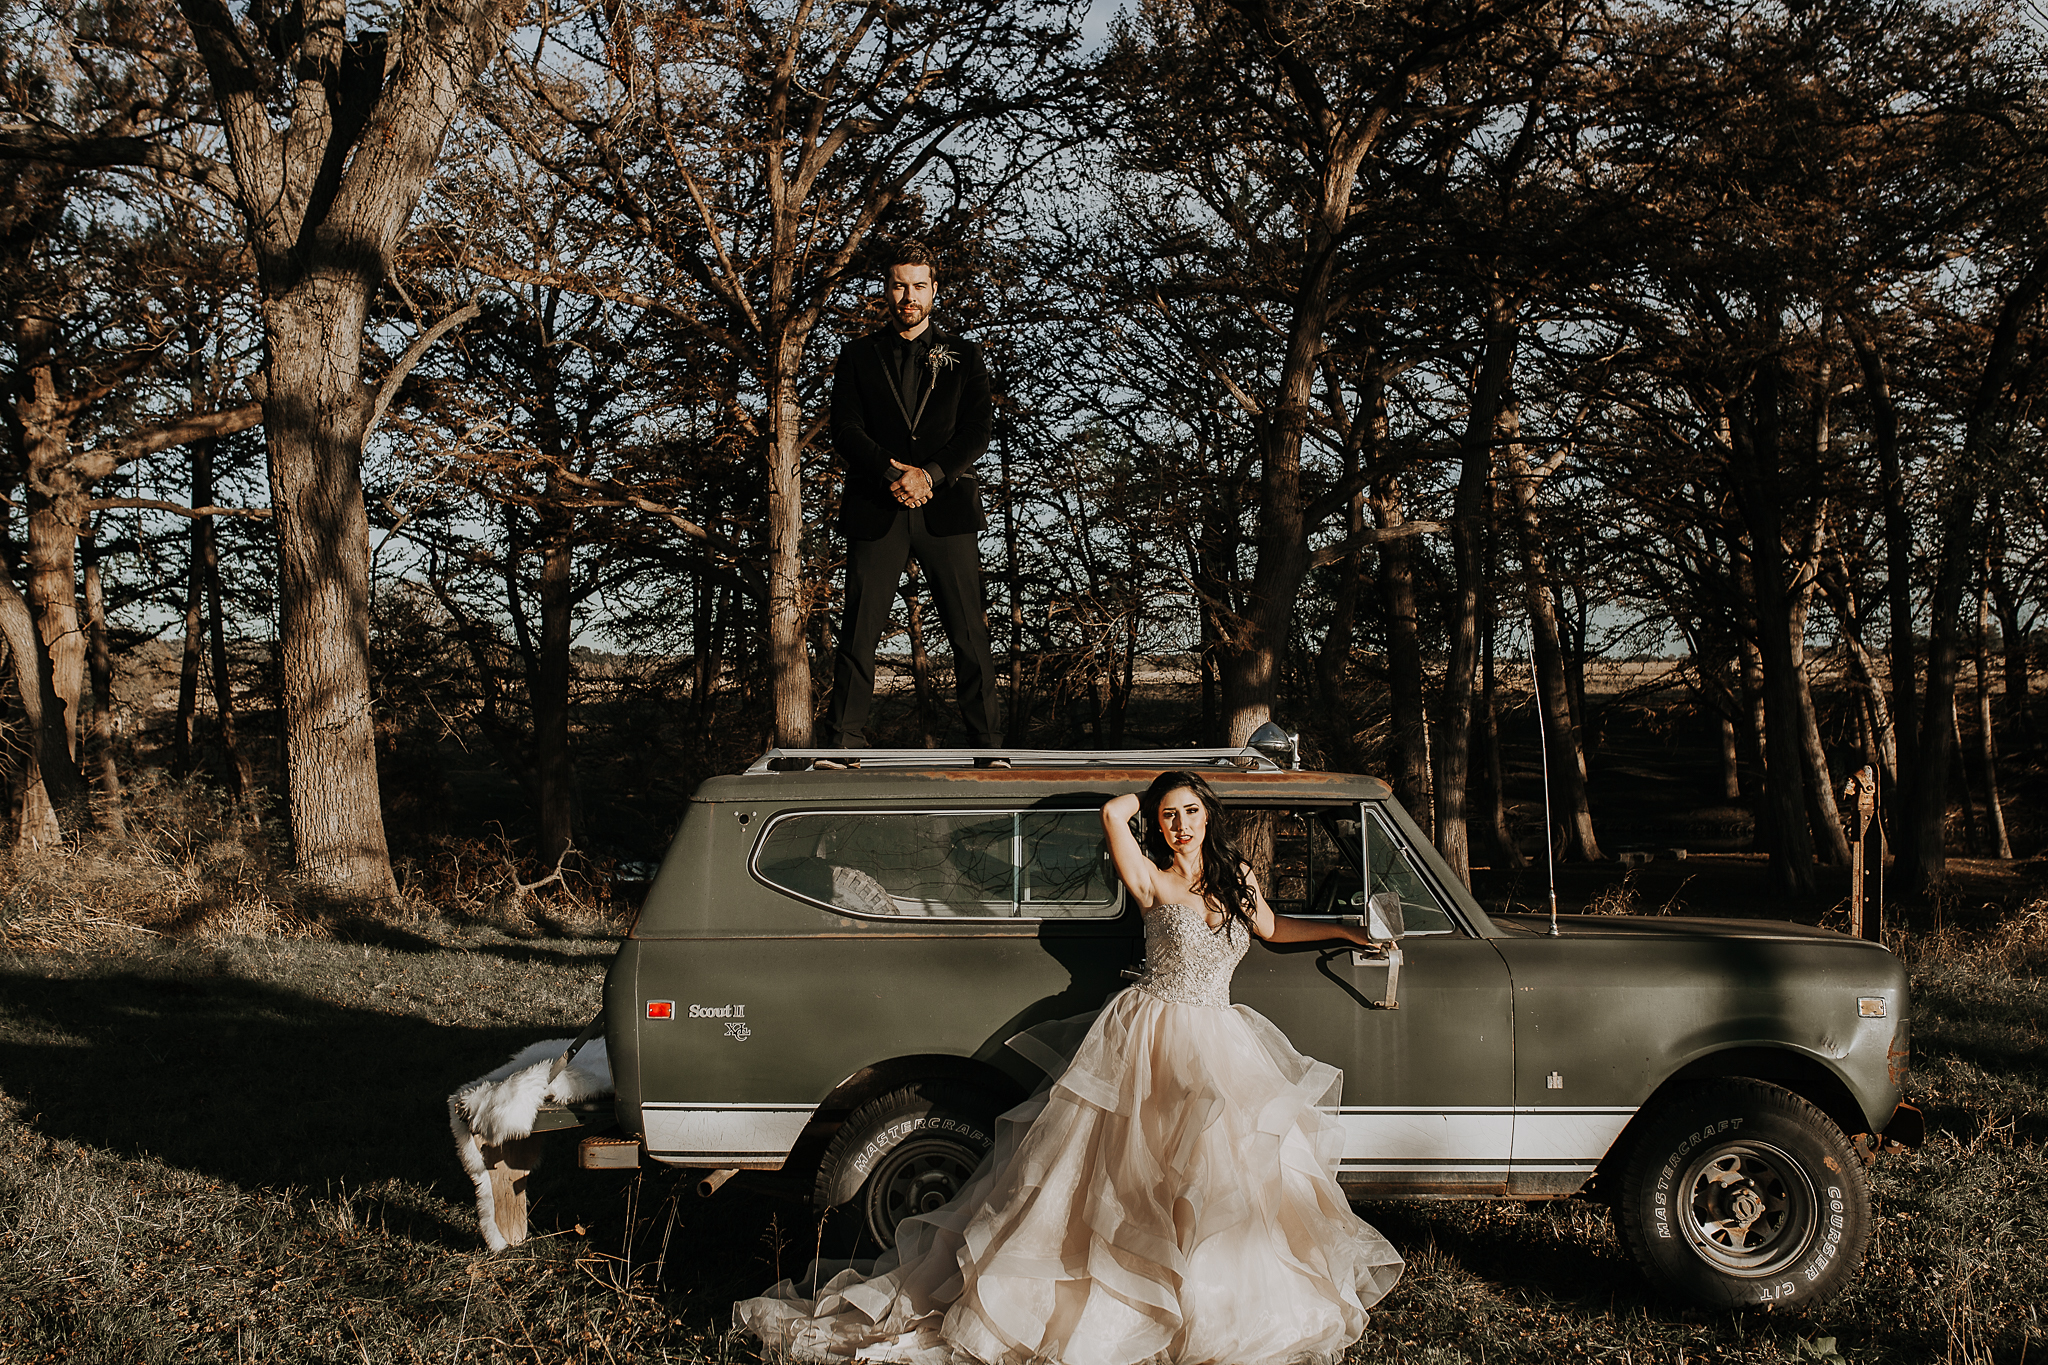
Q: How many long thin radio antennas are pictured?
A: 1